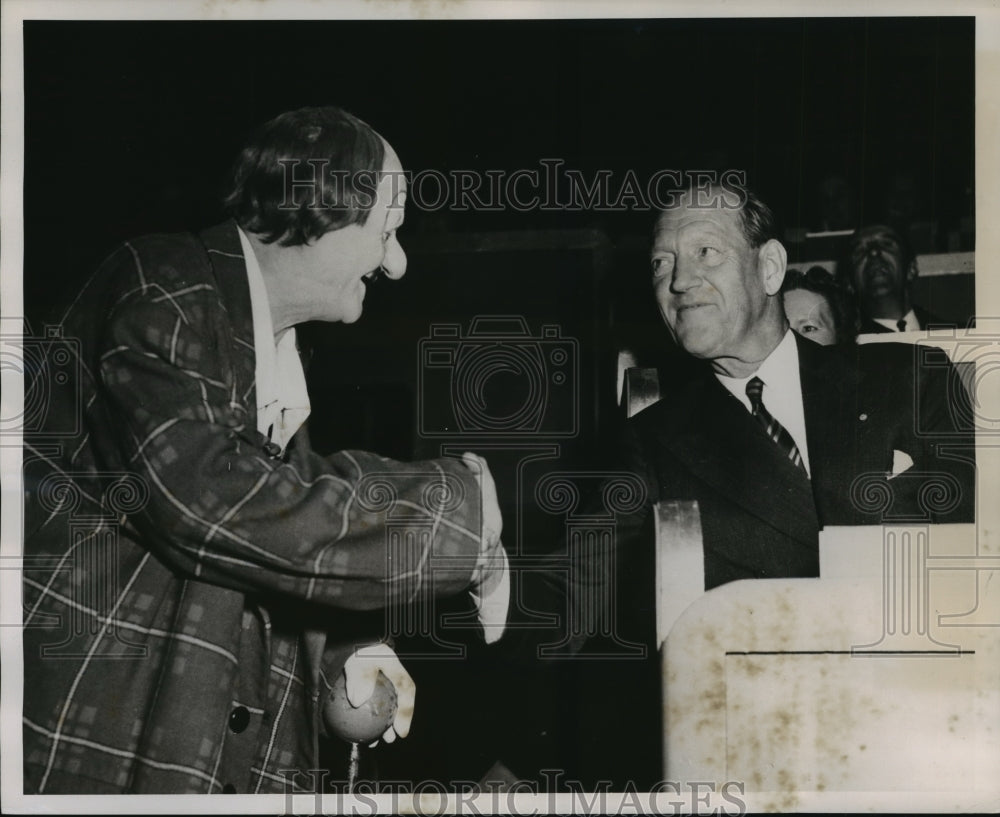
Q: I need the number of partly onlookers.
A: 2